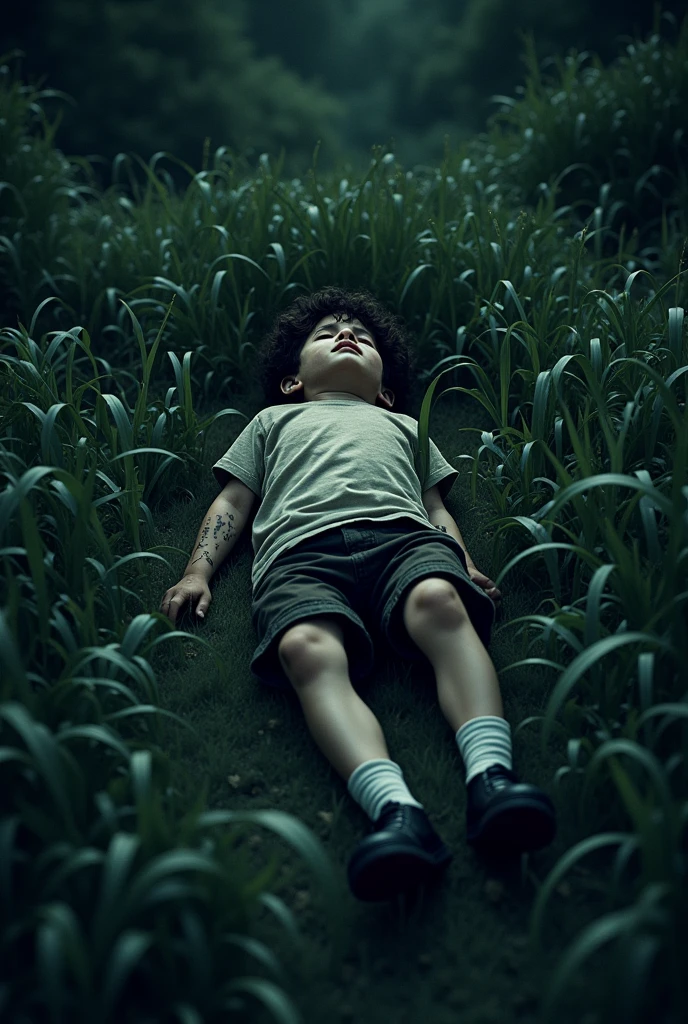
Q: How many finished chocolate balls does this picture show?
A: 0